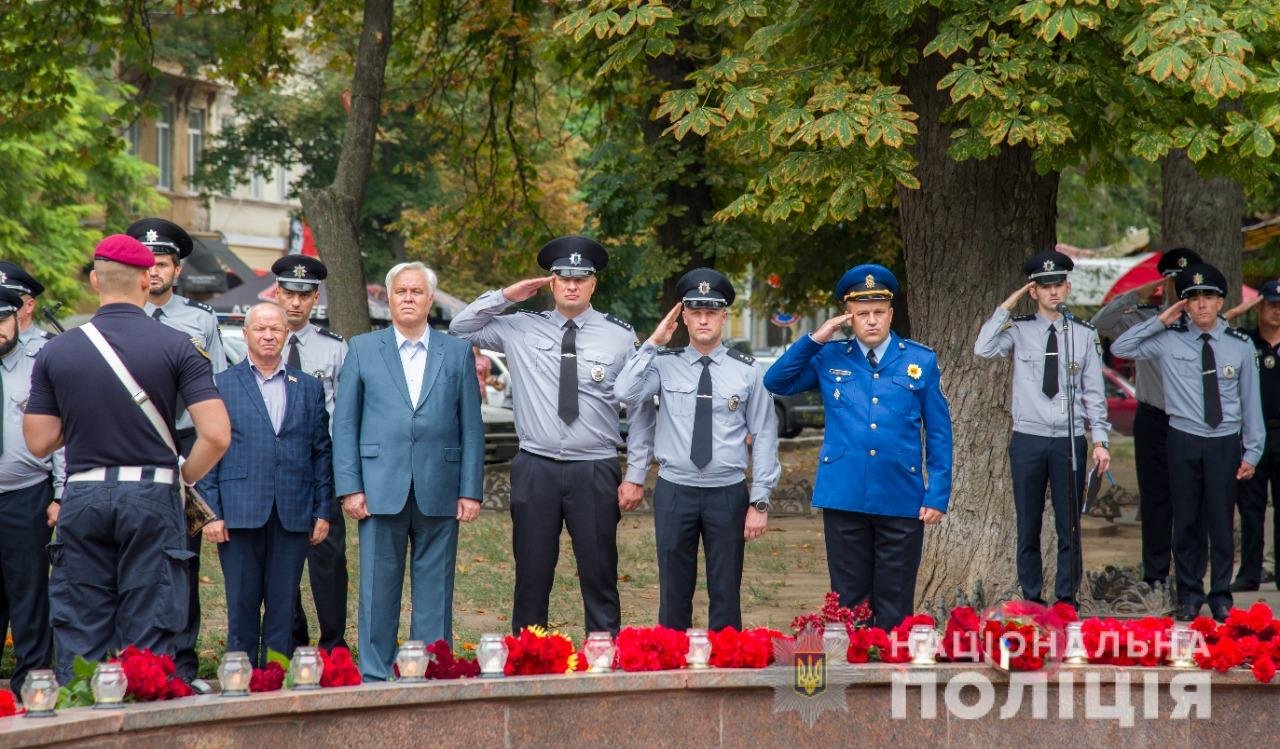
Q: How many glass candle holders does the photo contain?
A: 12